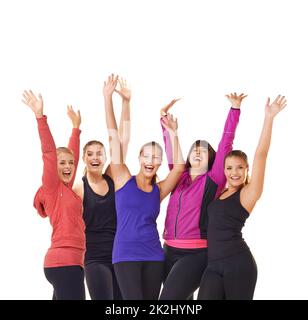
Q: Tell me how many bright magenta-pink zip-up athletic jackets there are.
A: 1